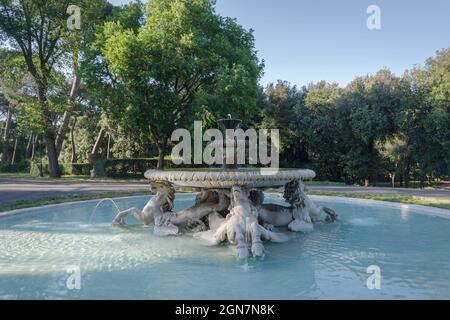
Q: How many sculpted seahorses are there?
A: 3